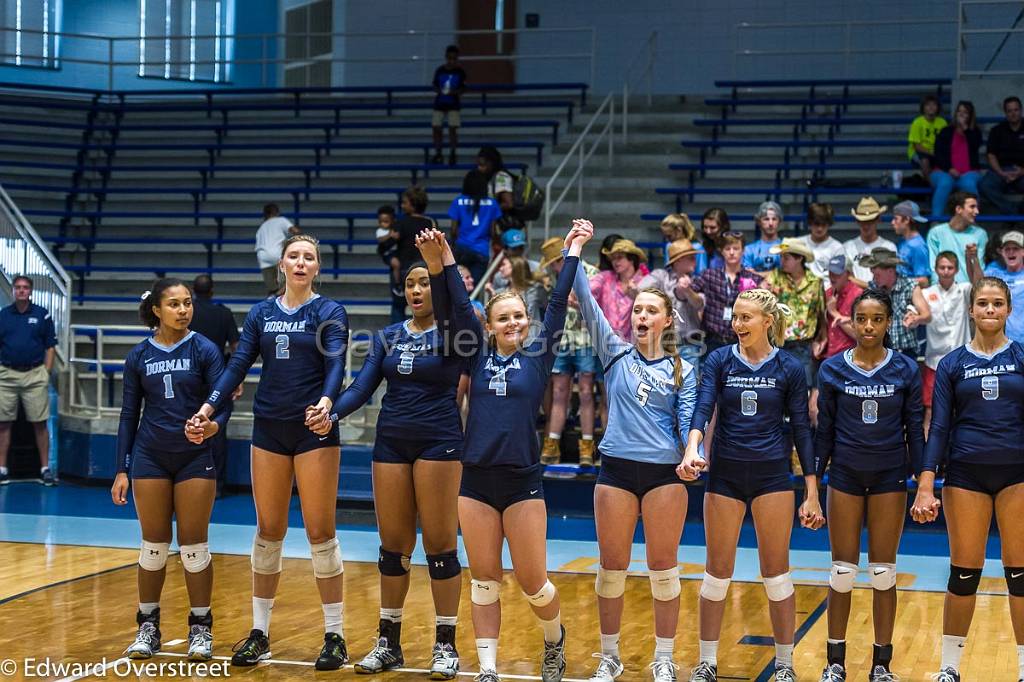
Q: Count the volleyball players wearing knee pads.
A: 8